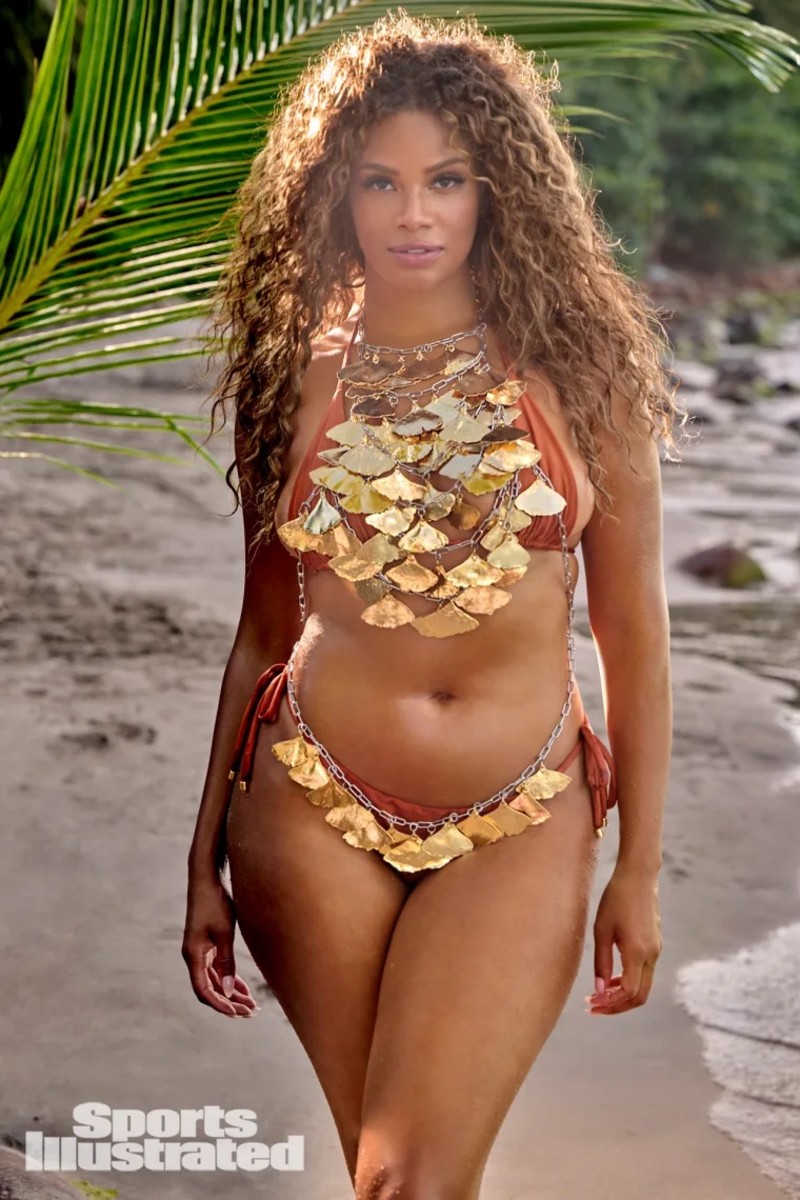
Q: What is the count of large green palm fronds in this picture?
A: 1